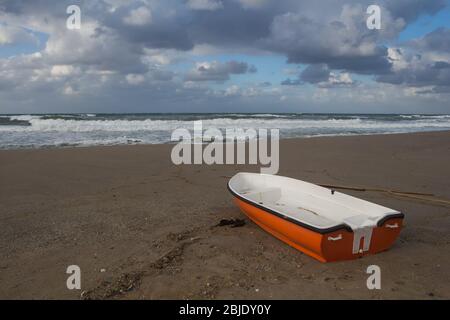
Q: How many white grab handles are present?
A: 2